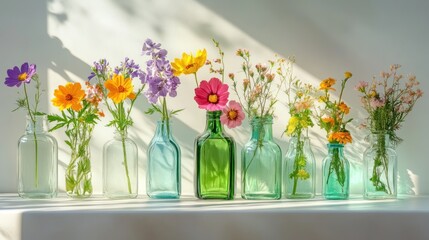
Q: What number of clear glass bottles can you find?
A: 5